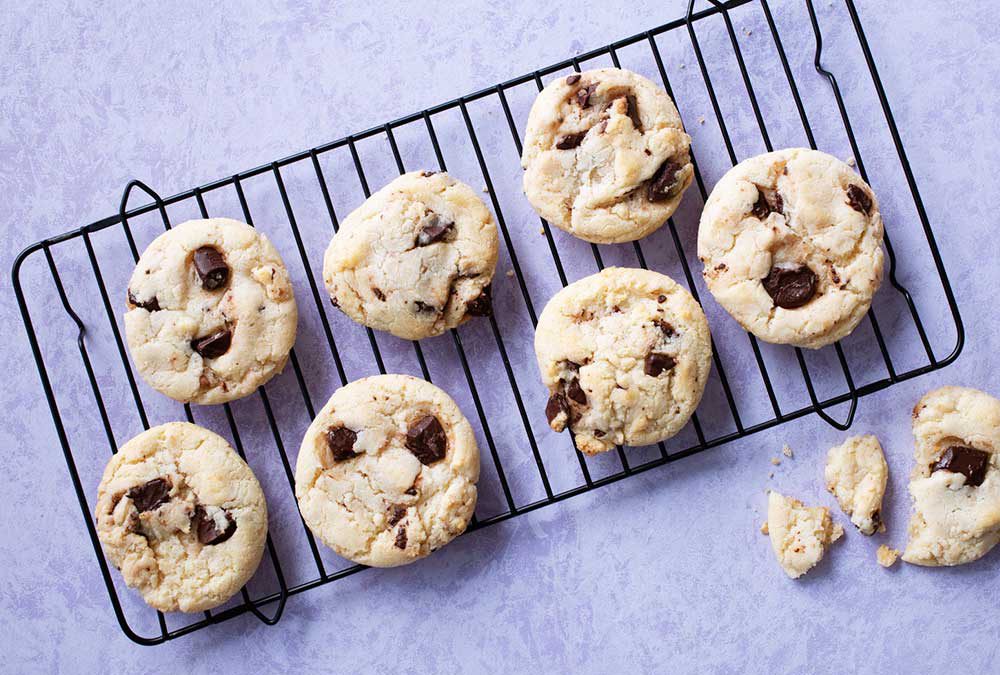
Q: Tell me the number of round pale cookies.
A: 7